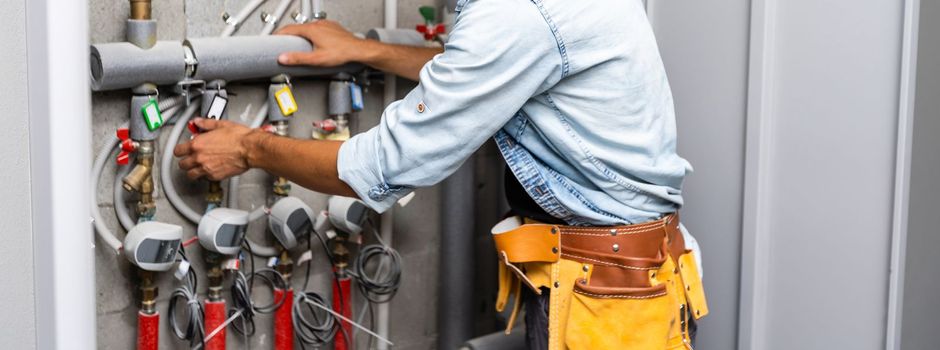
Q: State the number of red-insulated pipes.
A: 4